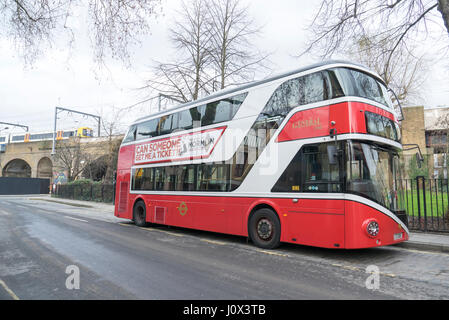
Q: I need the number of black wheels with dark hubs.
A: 2